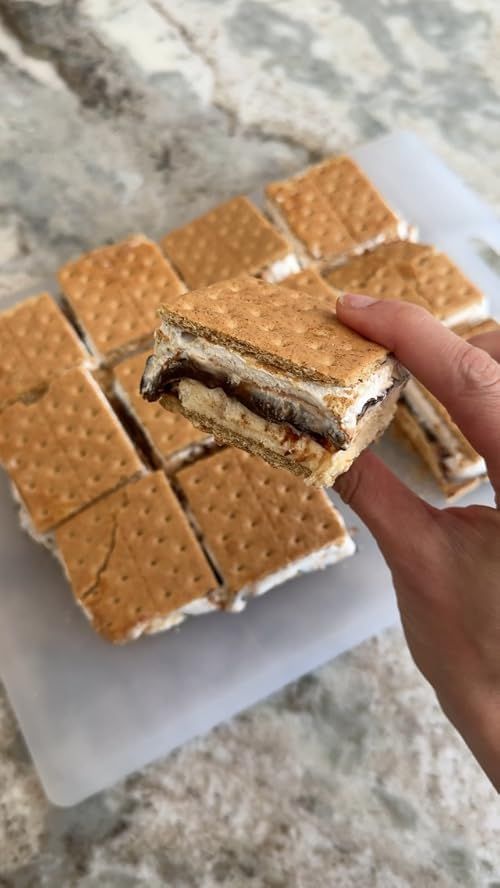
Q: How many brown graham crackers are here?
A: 12